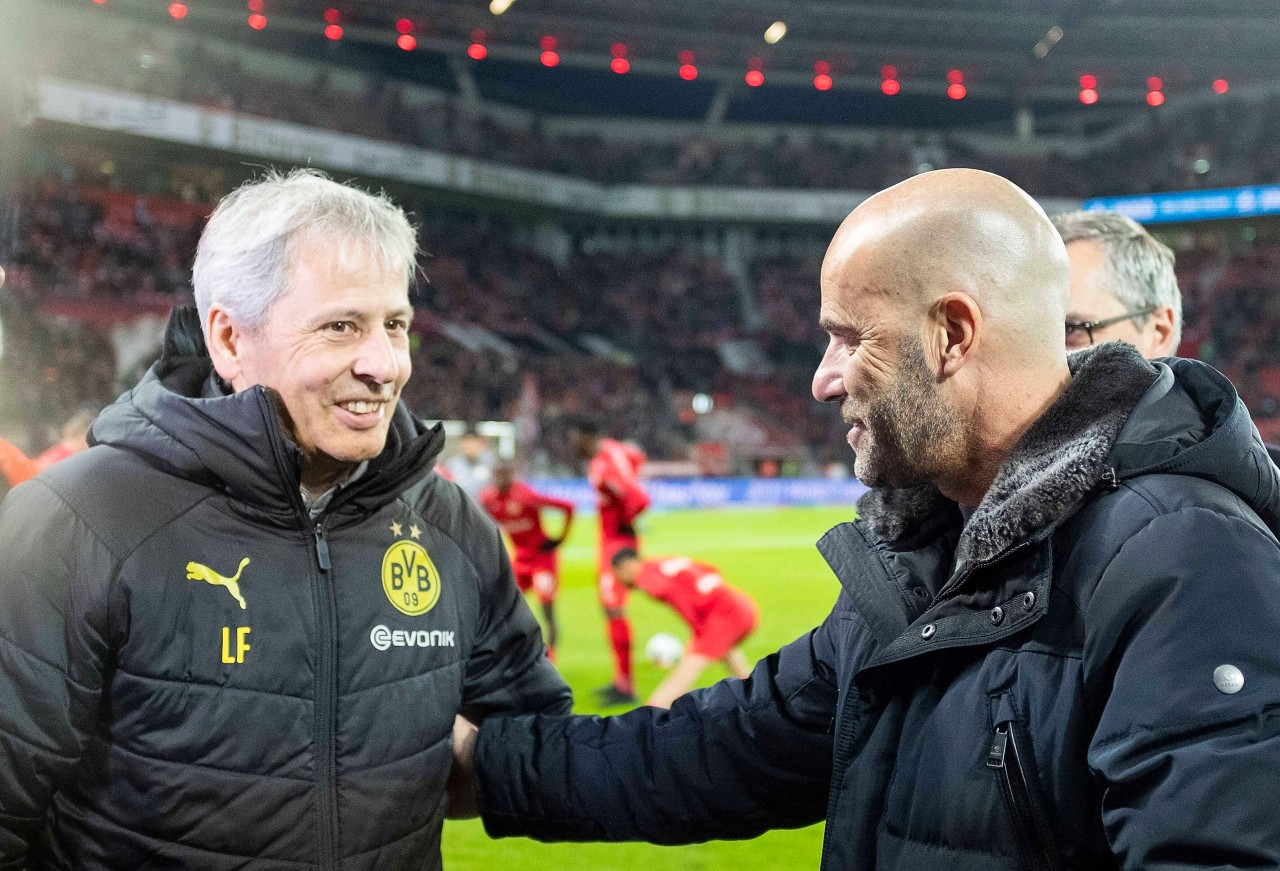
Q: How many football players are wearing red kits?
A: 3